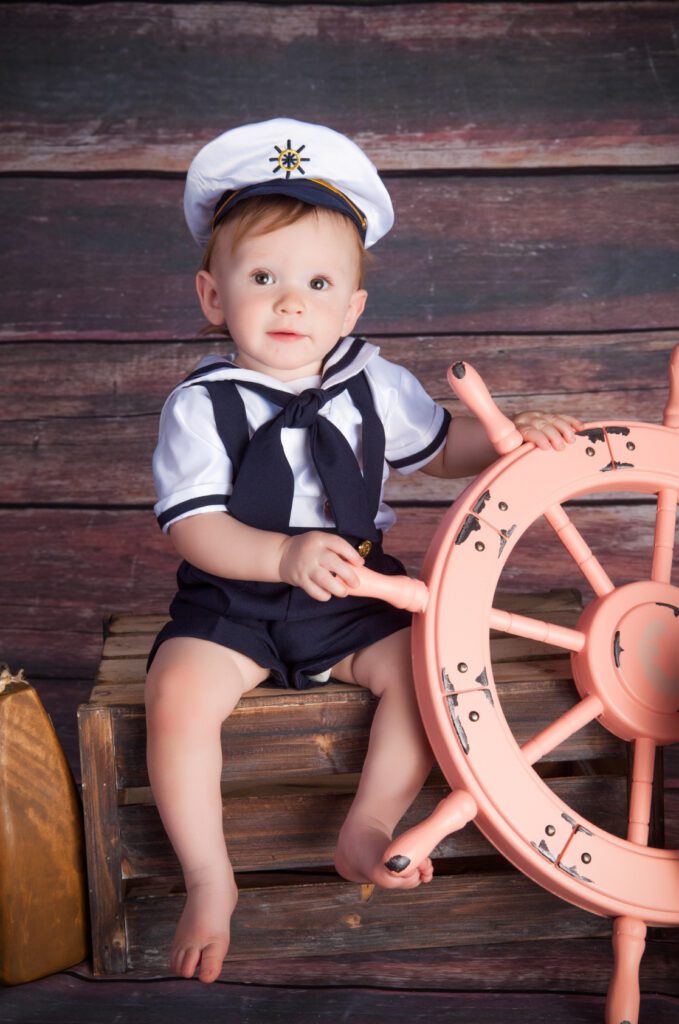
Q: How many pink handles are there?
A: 5